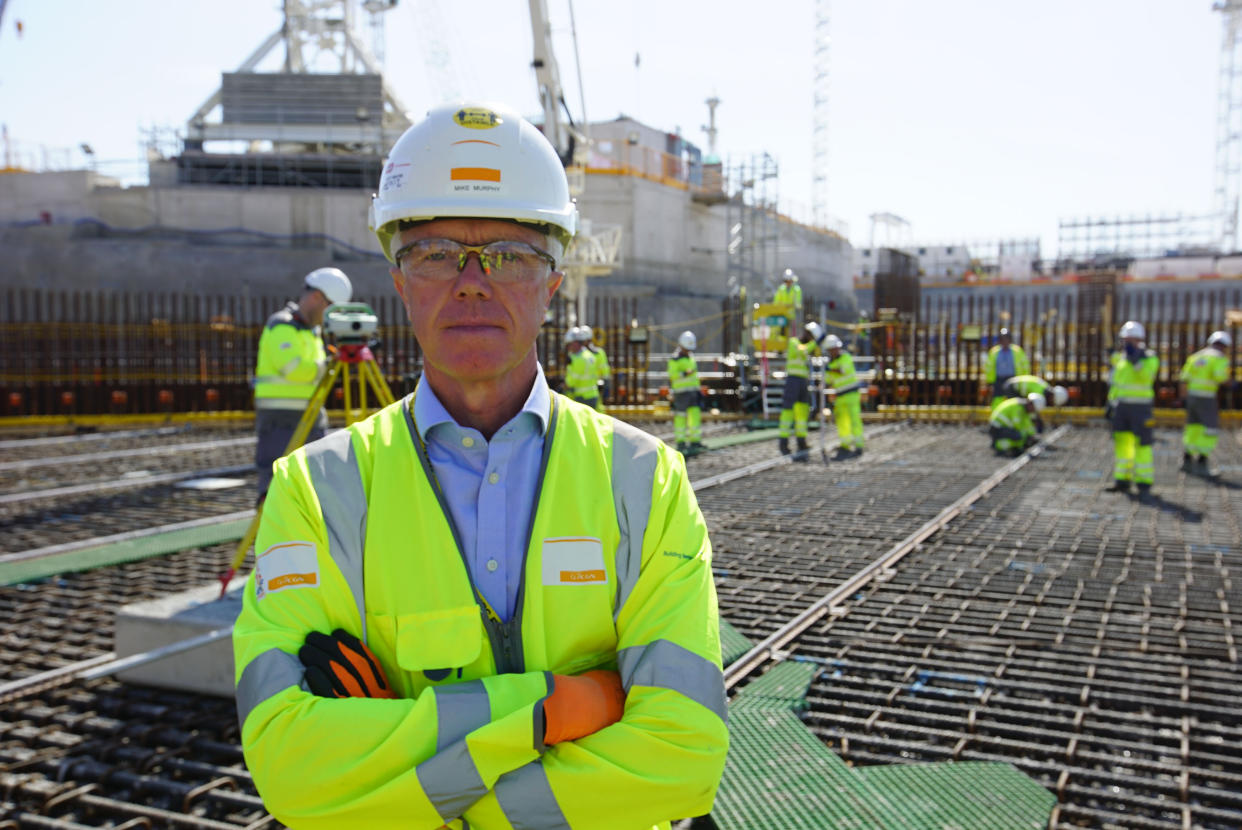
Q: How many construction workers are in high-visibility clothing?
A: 13